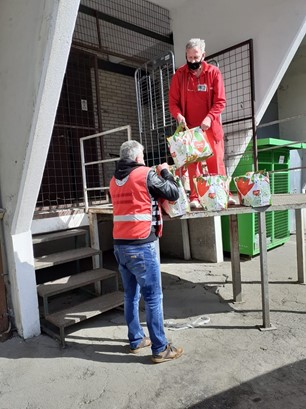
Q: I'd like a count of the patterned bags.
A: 4